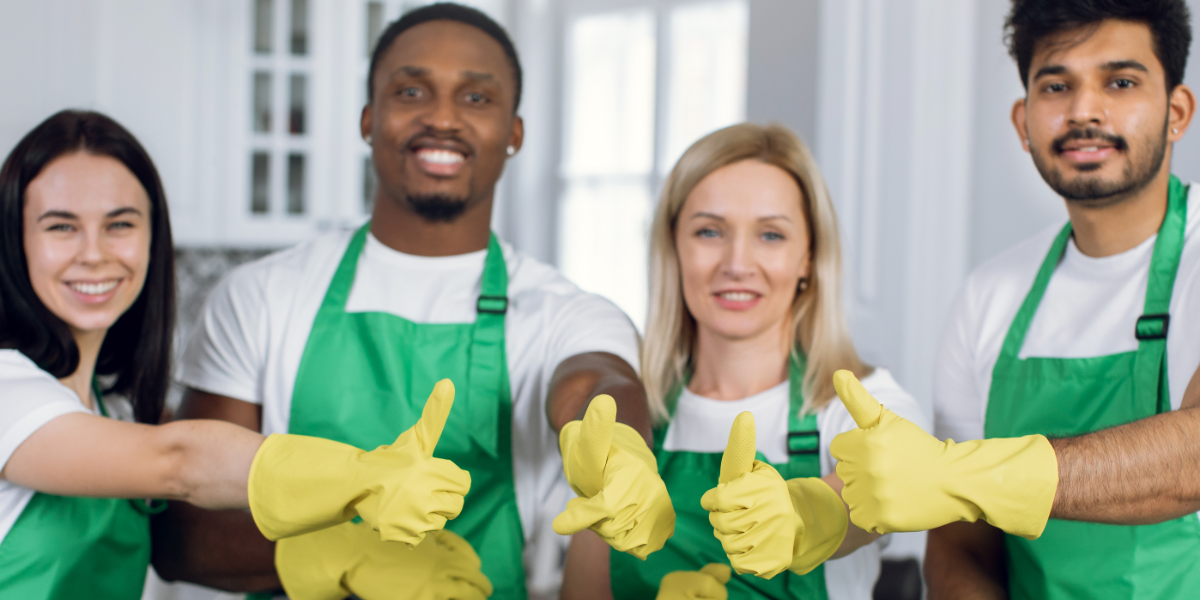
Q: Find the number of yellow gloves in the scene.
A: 6